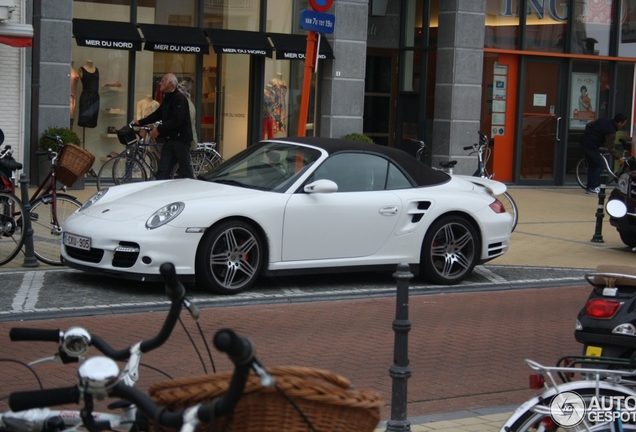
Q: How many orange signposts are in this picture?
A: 1